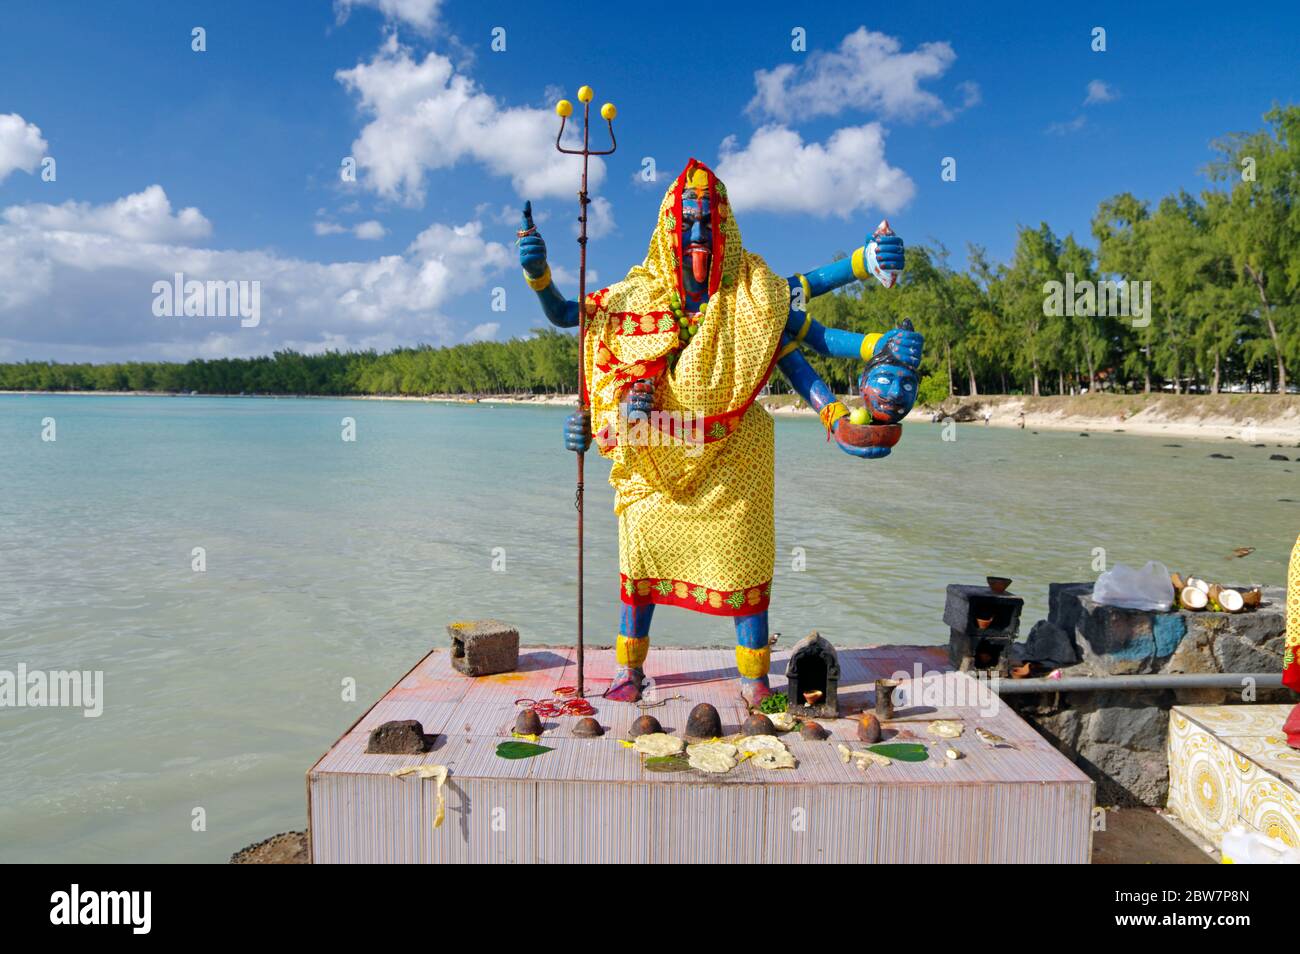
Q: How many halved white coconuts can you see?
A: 3